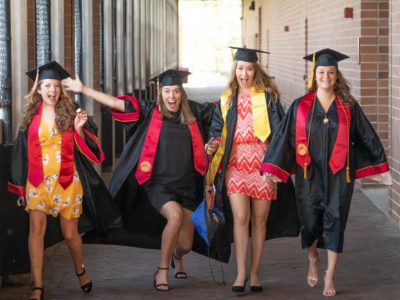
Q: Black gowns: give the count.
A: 4